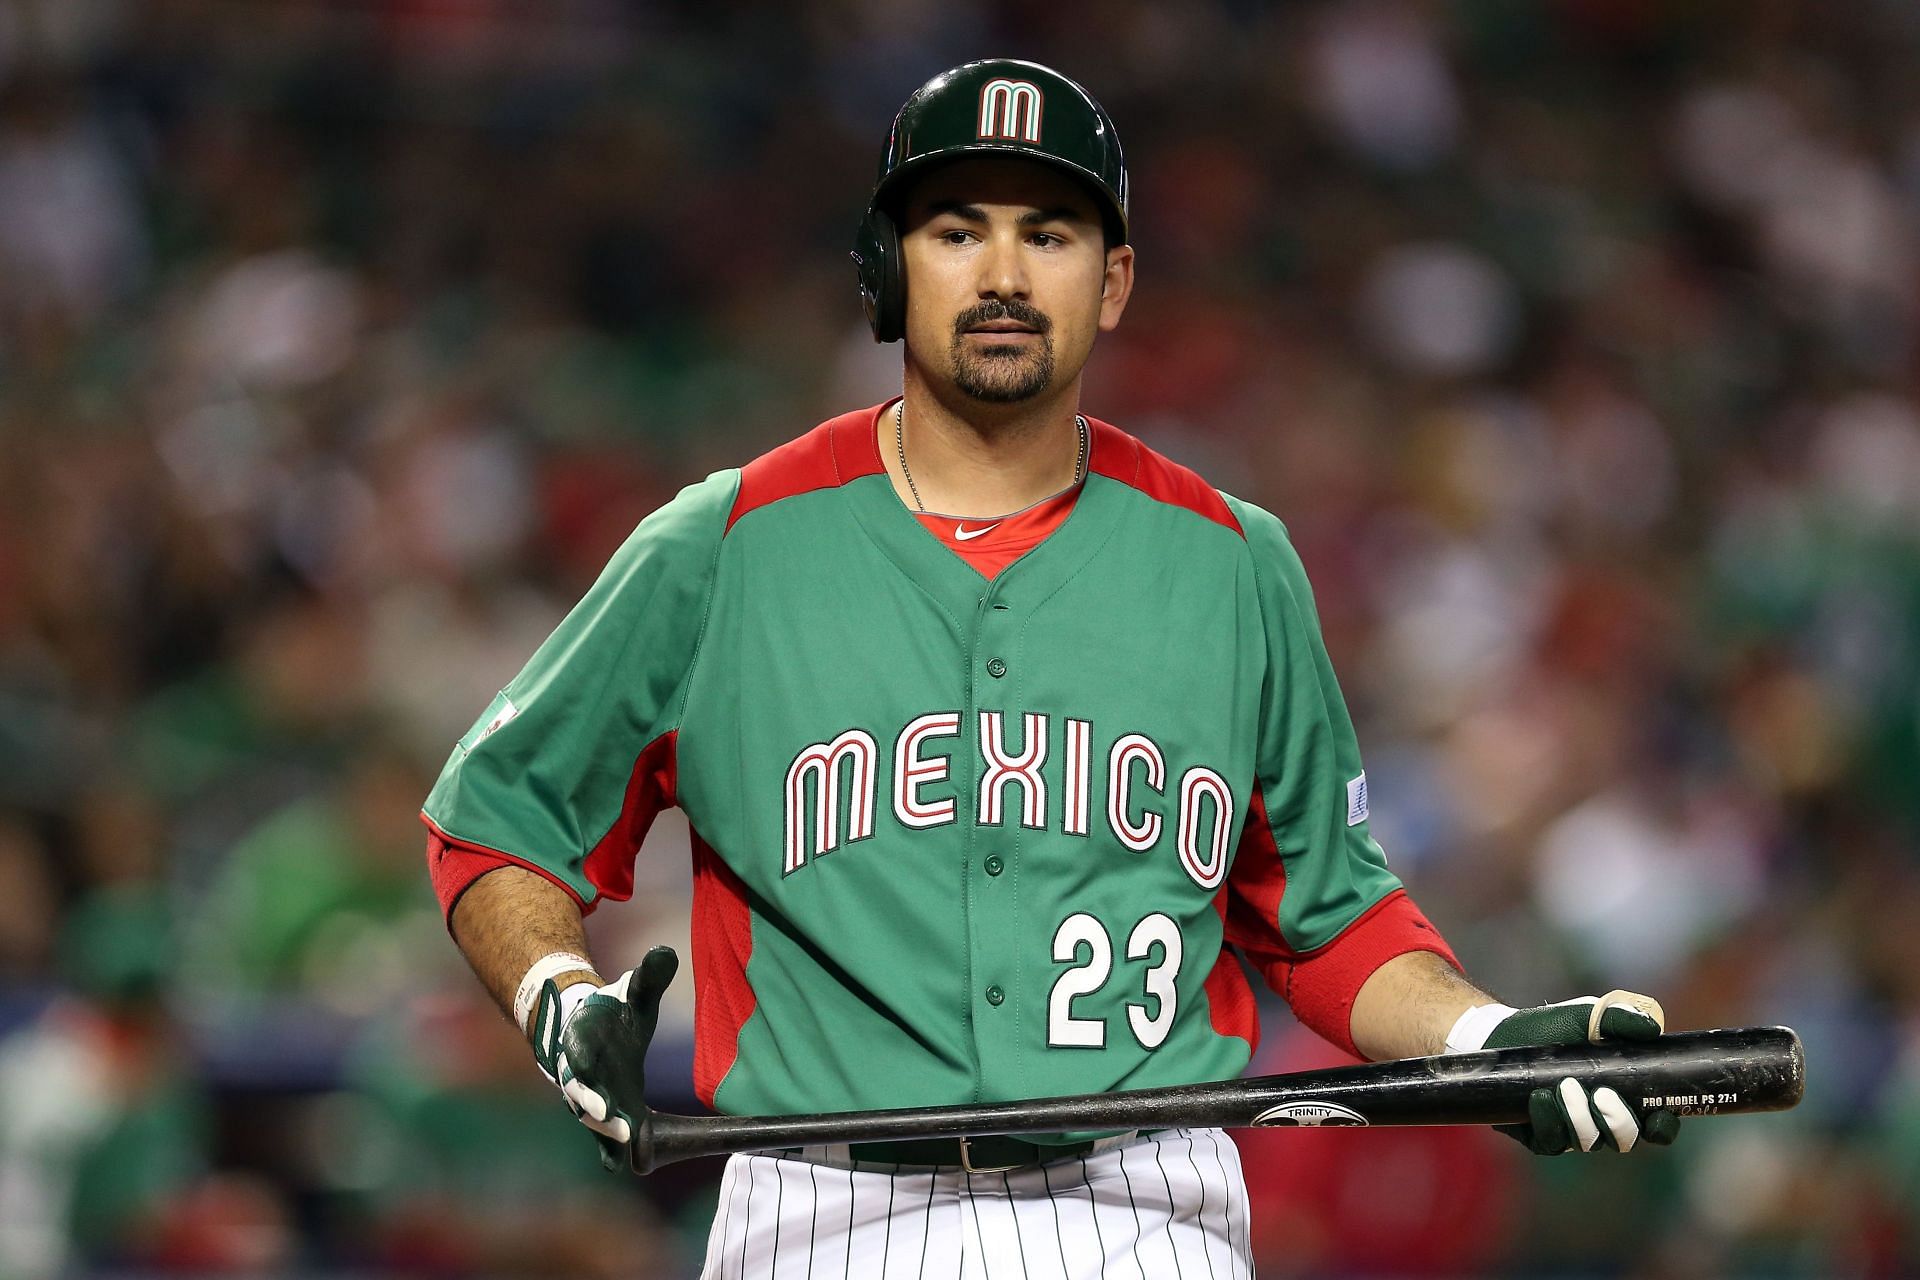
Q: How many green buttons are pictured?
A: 3